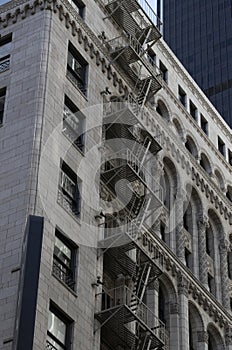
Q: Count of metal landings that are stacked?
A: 6